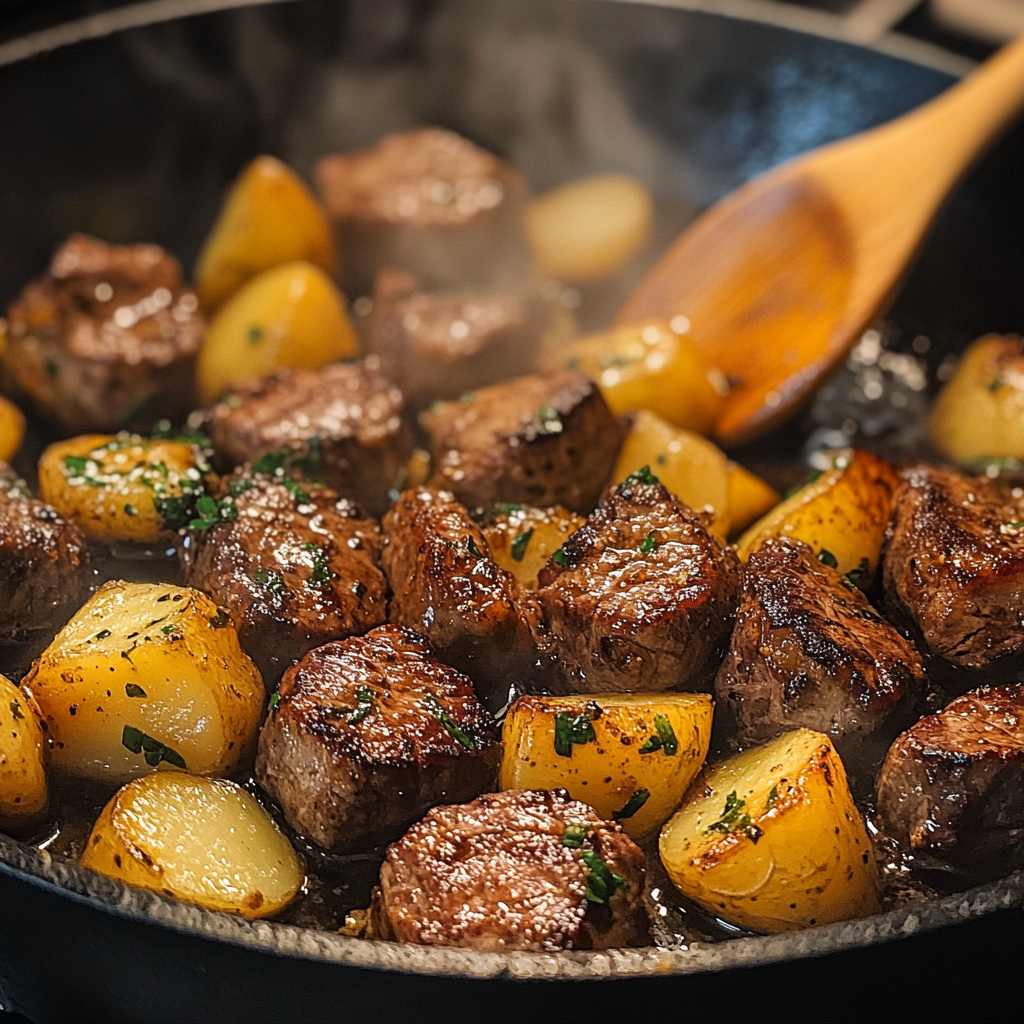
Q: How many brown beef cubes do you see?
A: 14